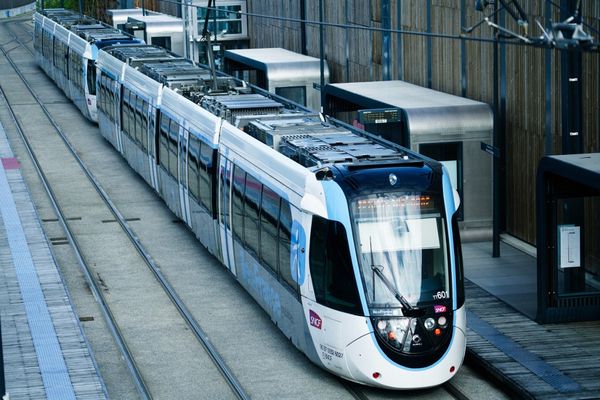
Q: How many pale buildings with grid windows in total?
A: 1